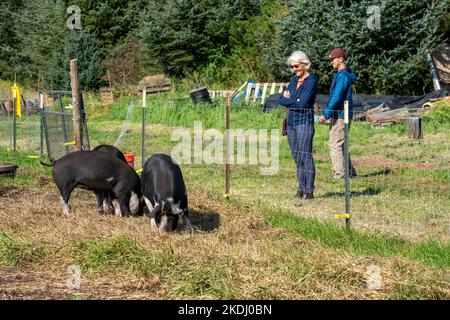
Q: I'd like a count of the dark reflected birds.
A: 0